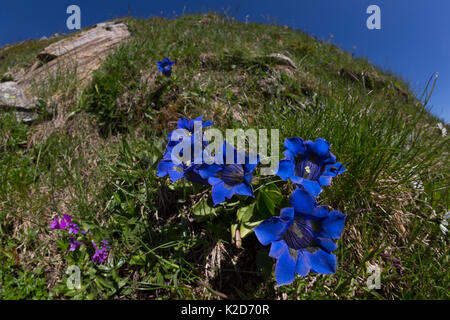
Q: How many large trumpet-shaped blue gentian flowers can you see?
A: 6